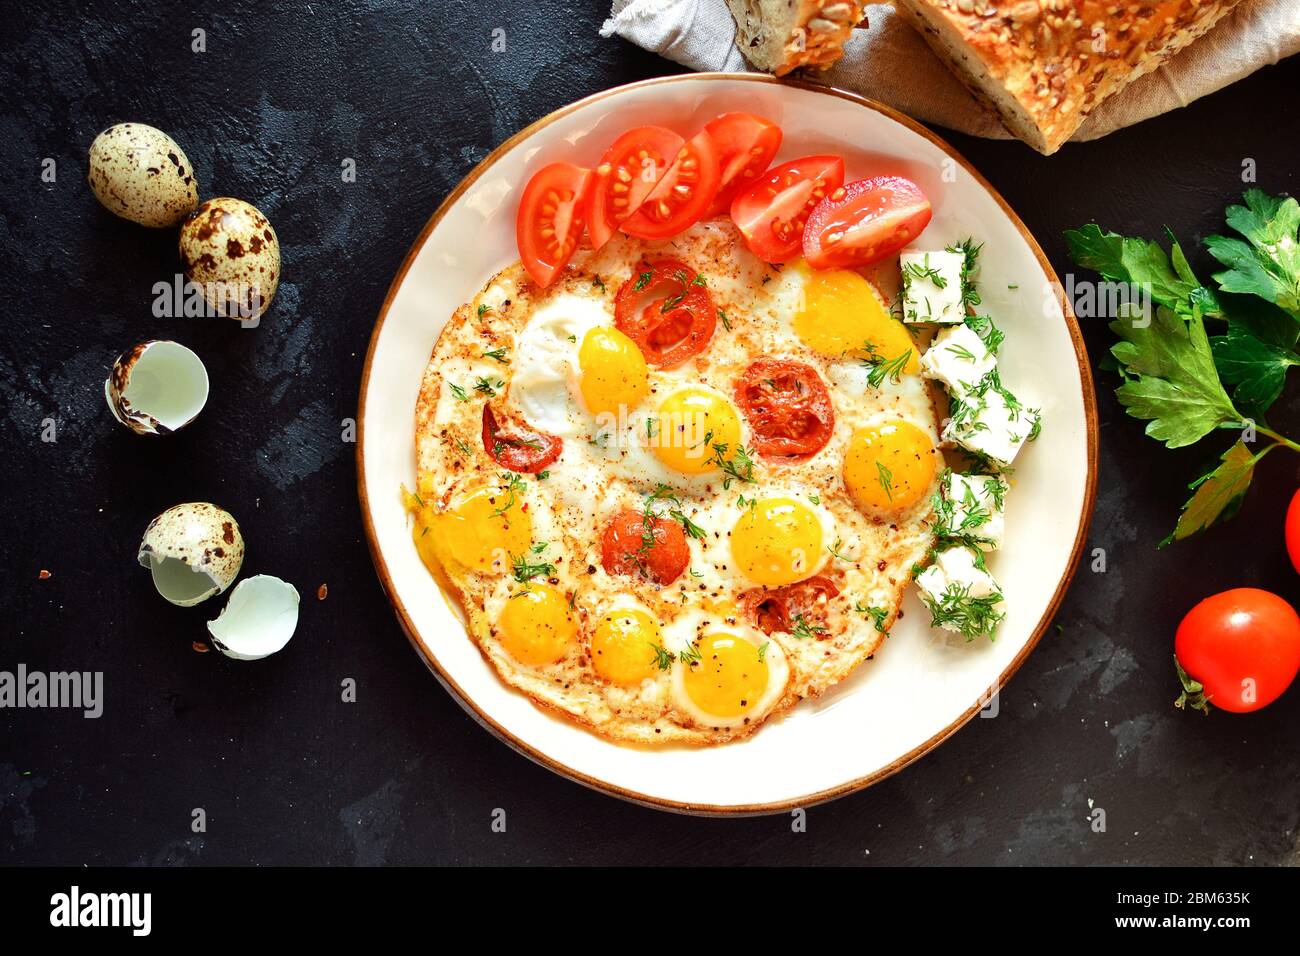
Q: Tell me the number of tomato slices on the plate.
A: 11